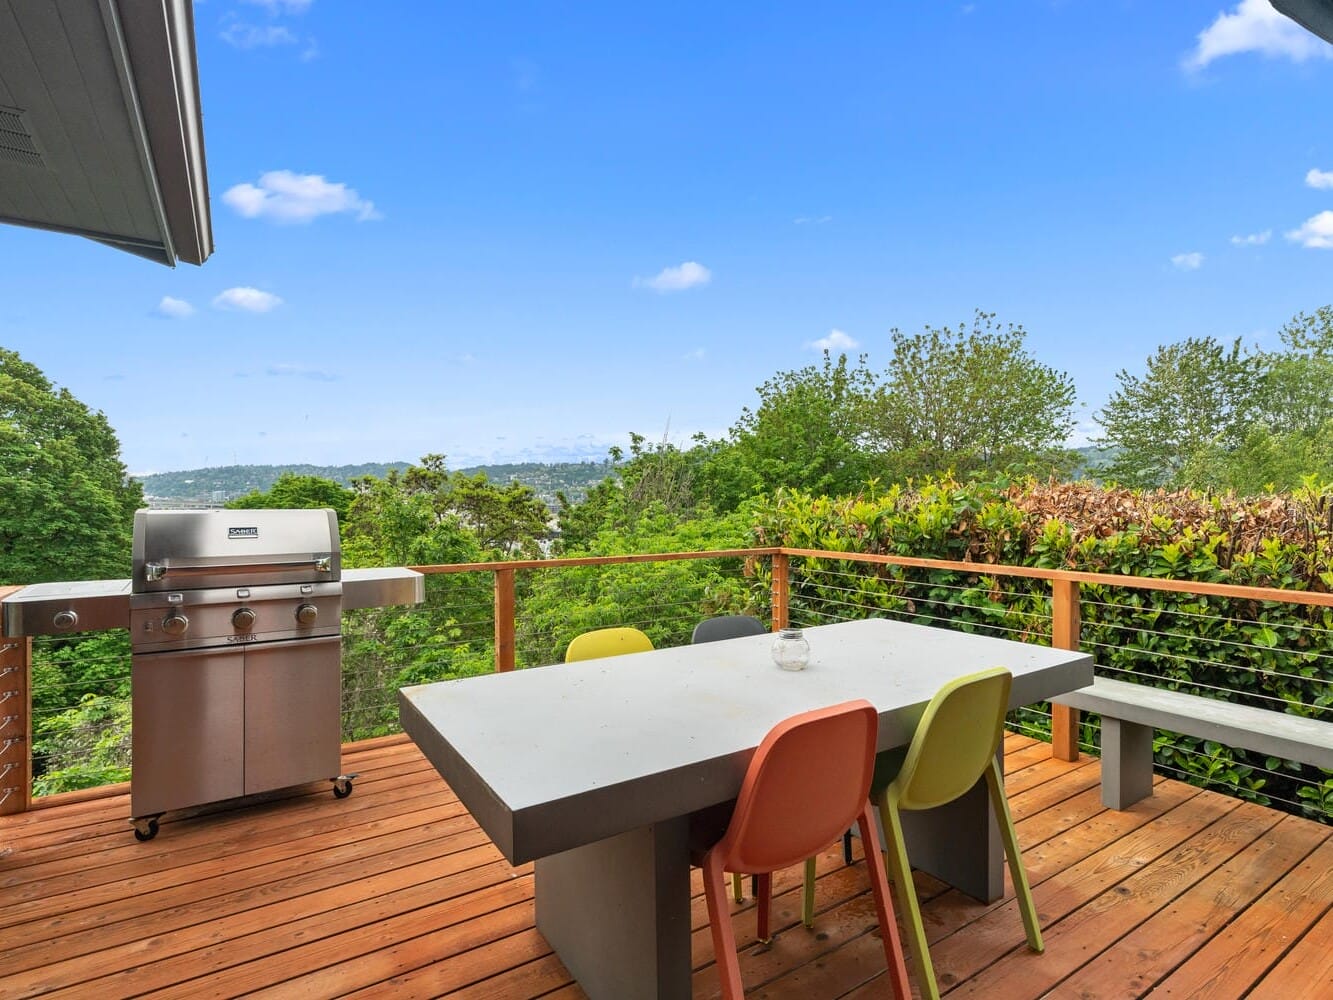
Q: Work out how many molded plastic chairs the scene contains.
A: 4